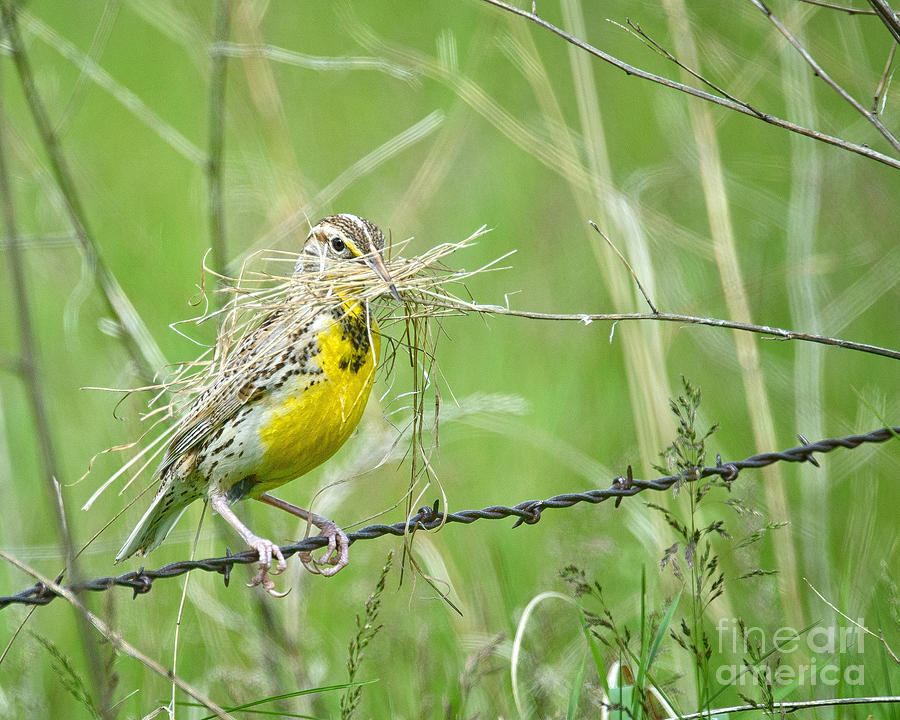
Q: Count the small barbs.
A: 8